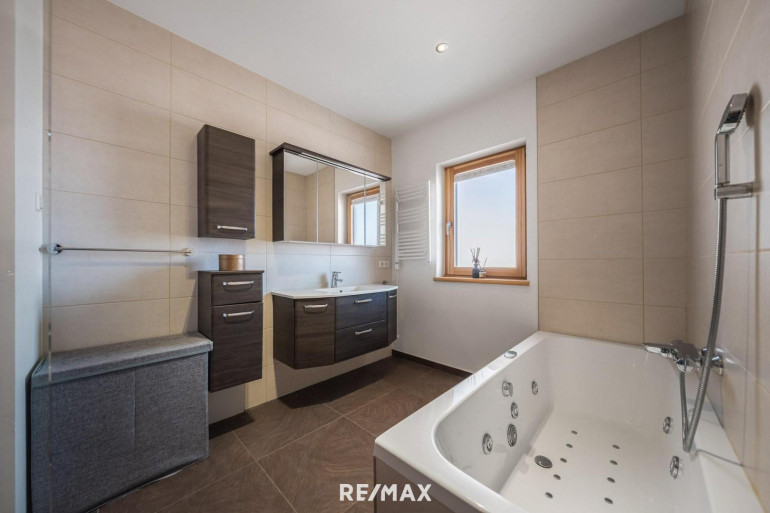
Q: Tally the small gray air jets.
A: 9